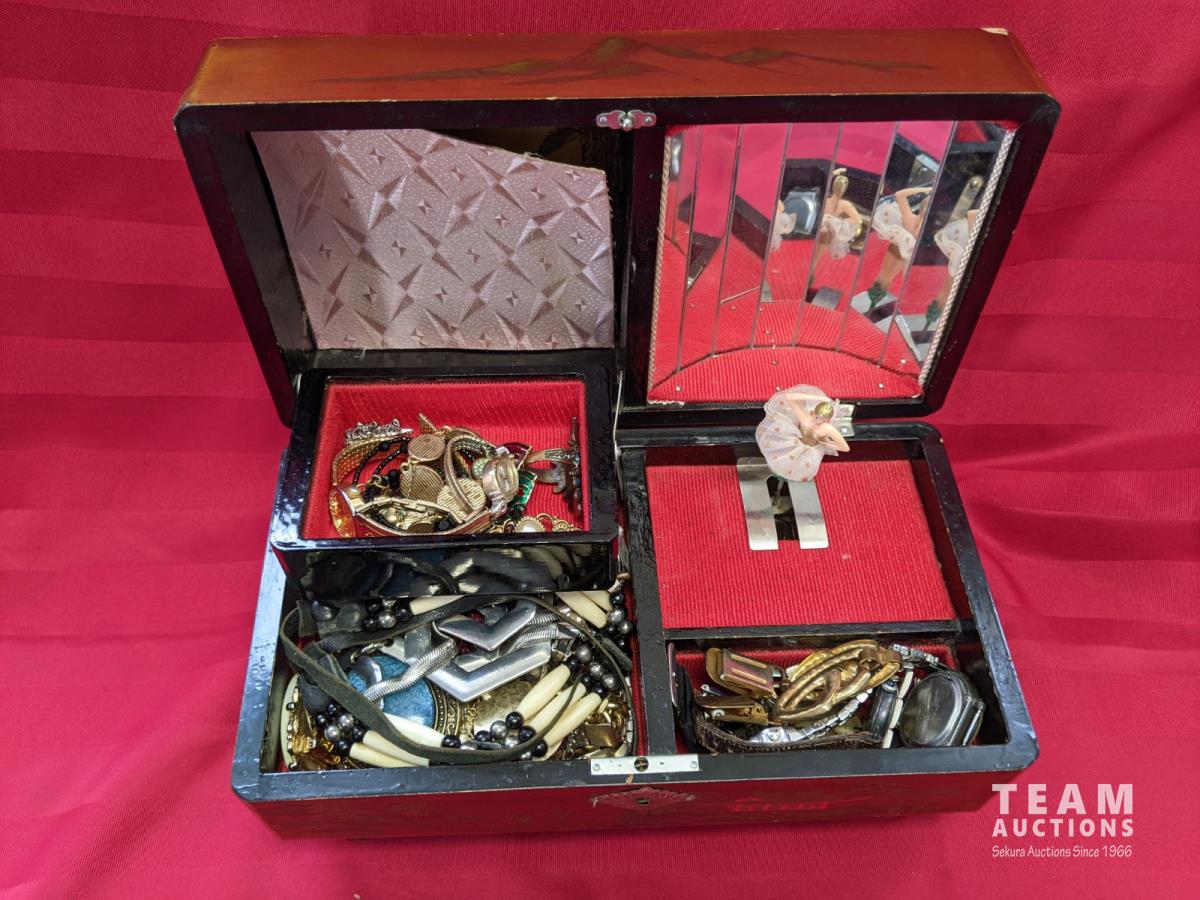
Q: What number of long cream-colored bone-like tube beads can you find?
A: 9